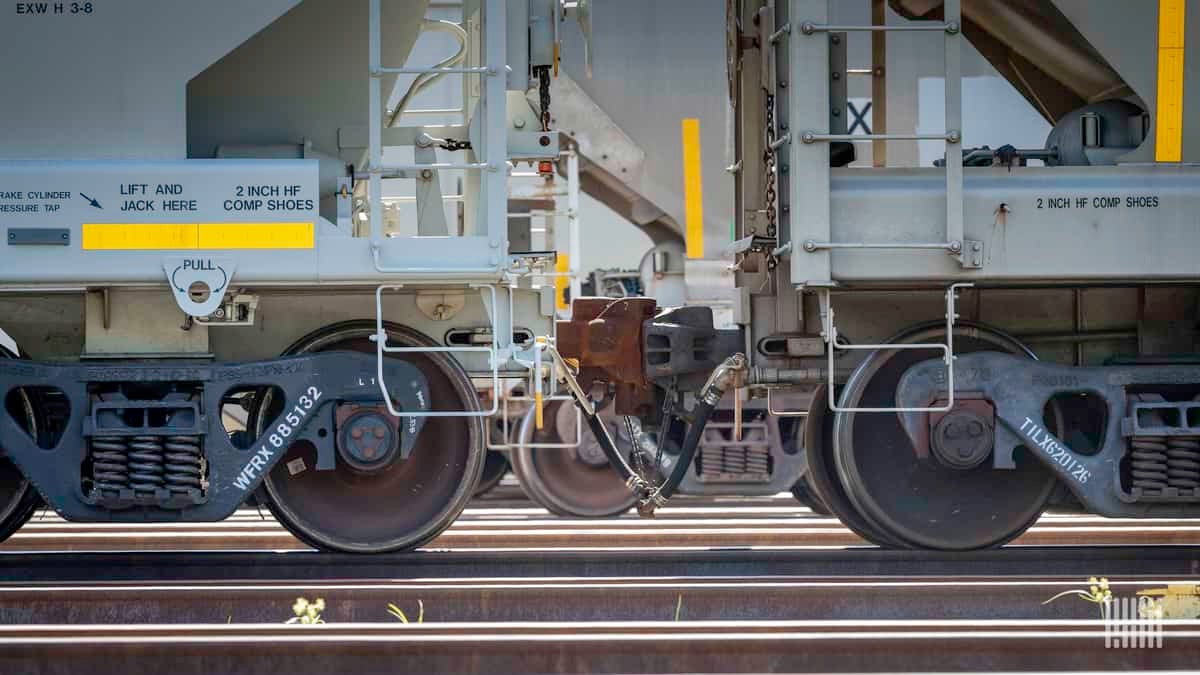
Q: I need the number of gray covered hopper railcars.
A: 3